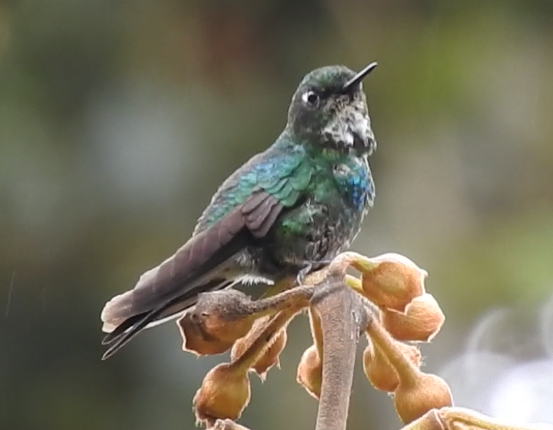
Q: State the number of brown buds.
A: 8